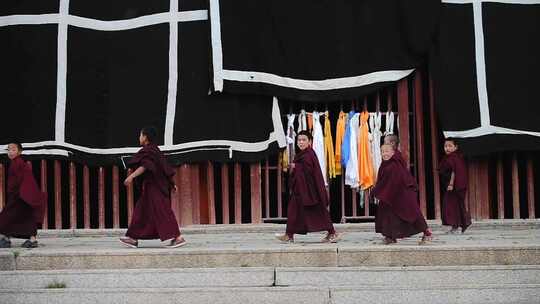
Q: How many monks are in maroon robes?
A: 6